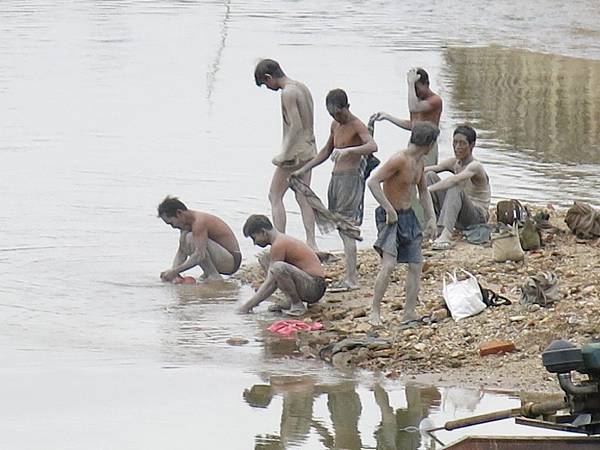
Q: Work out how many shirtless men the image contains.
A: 6